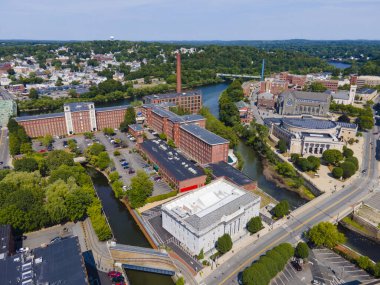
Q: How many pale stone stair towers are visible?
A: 2